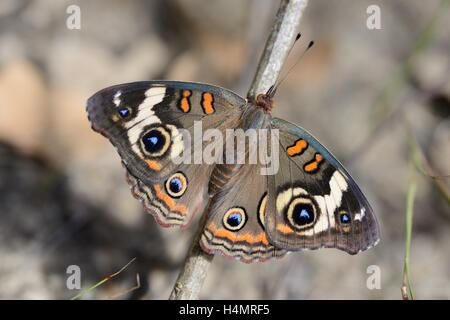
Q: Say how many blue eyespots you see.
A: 6